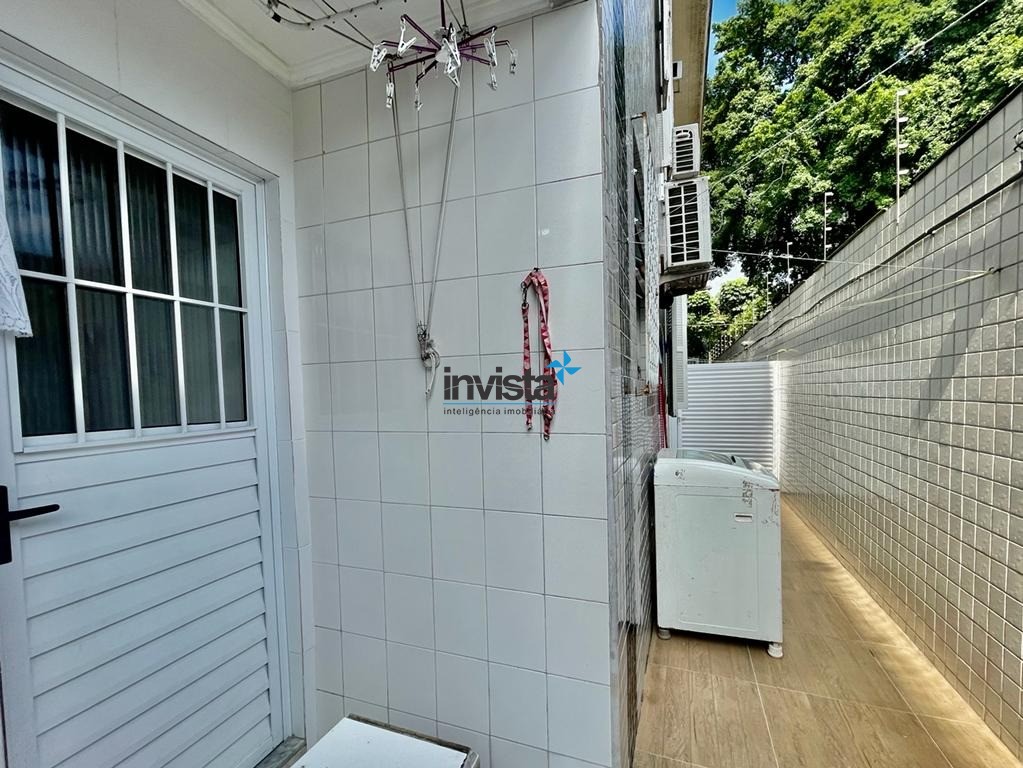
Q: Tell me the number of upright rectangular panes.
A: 10